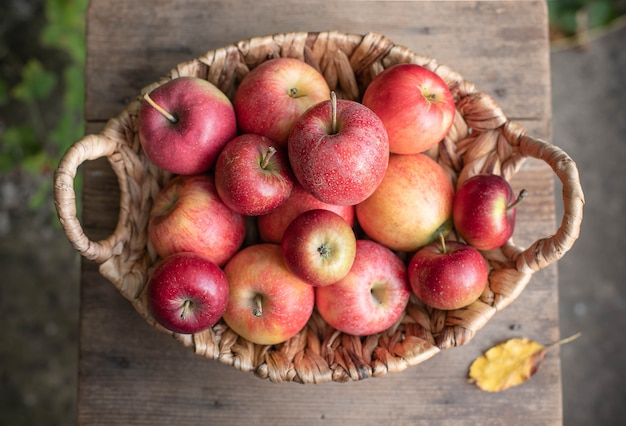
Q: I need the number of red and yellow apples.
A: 14